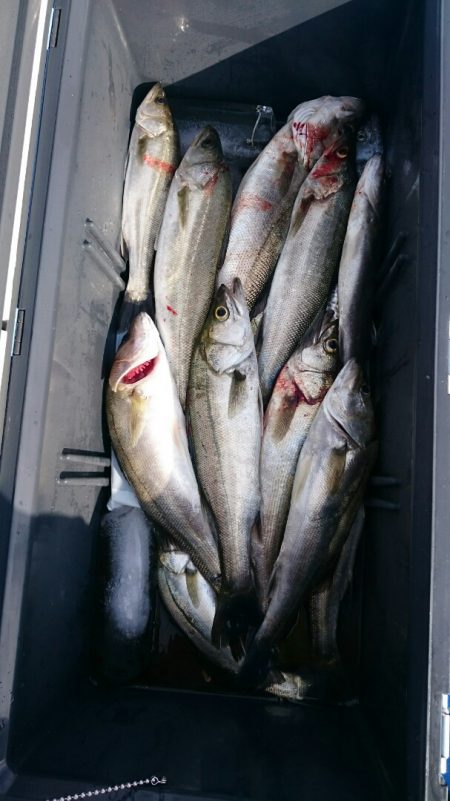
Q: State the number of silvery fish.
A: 11